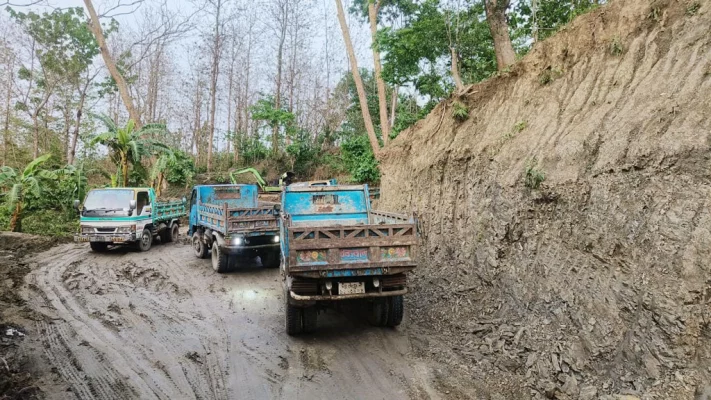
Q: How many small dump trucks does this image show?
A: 3